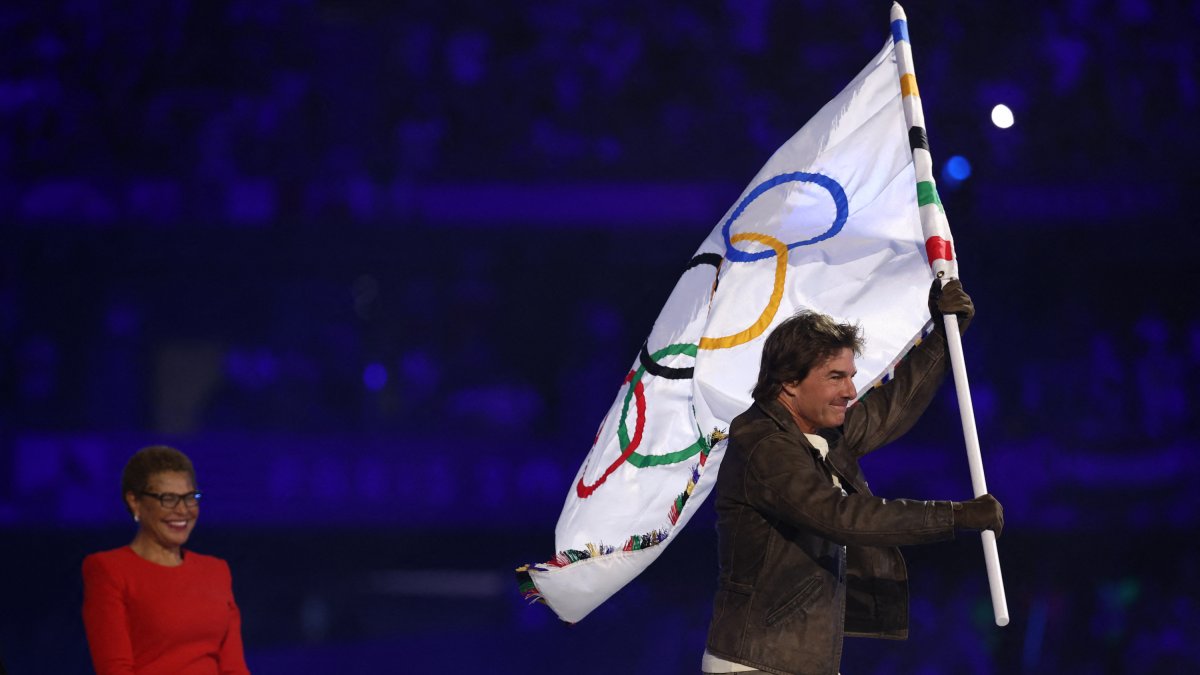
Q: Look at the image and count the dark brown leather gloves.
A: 2